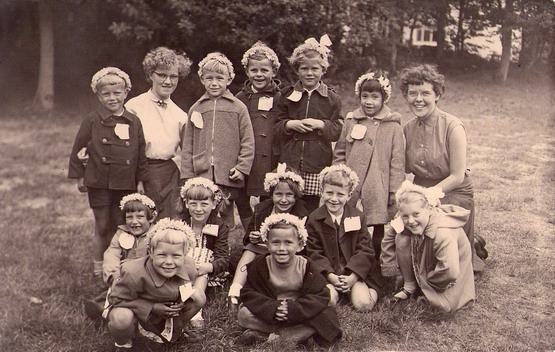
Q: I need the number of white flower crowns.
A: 12